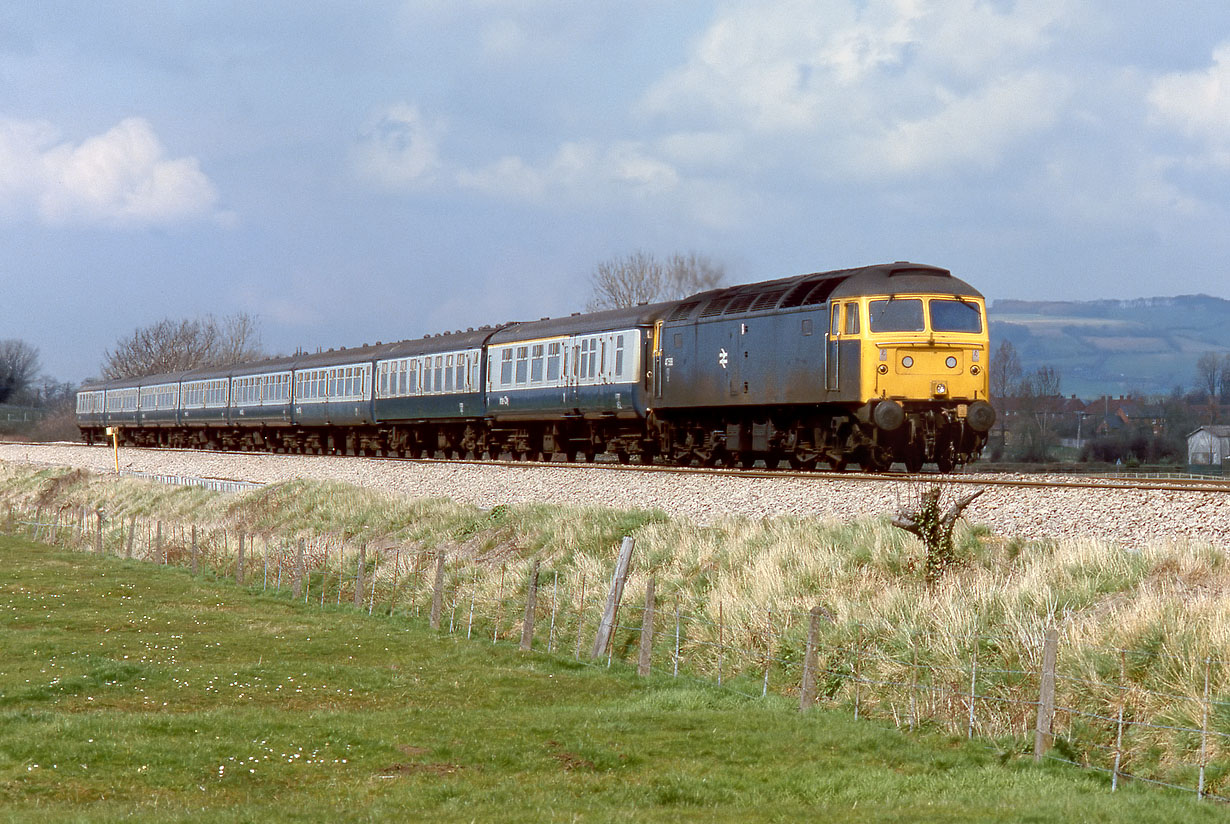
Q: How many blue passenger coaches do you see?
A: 8